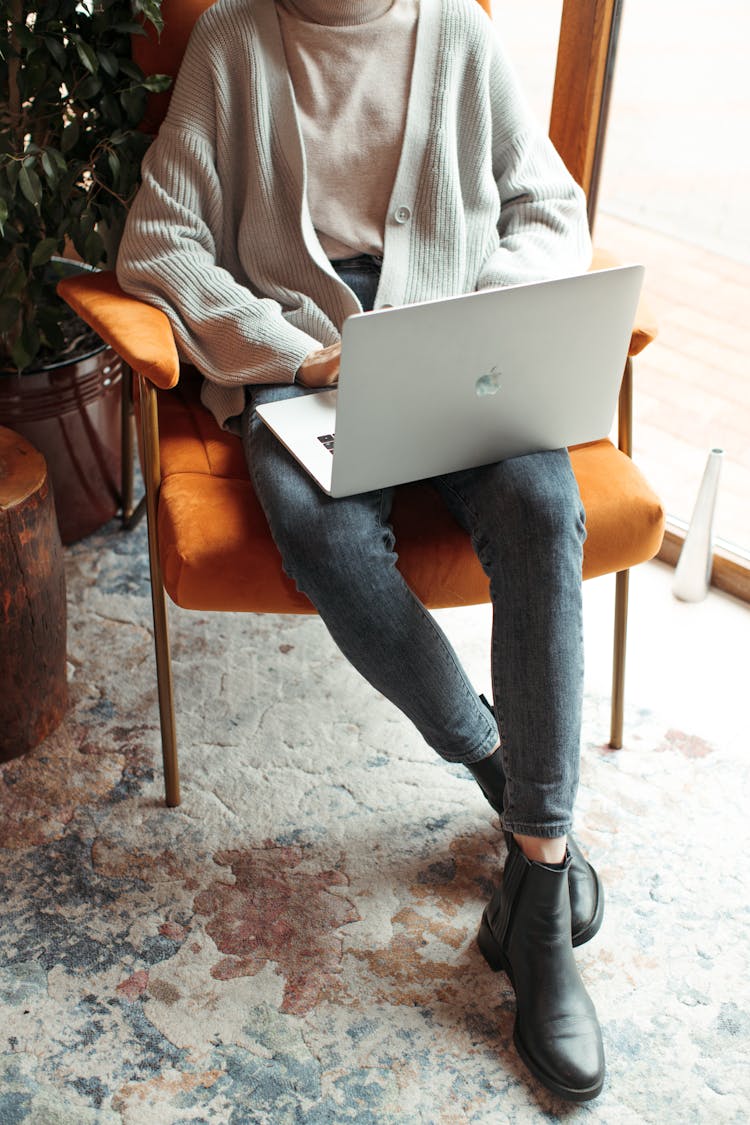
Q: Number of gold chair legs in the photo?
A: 3